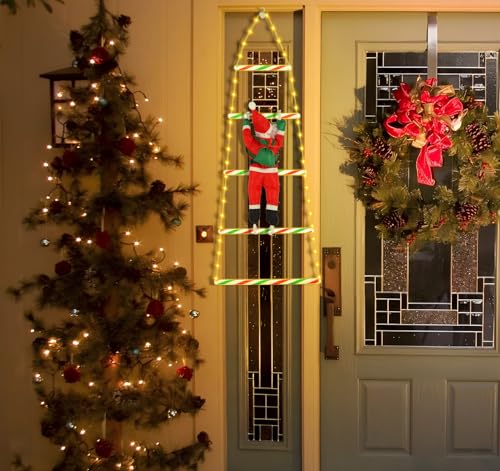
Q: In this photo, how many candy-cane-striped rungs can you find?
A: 5